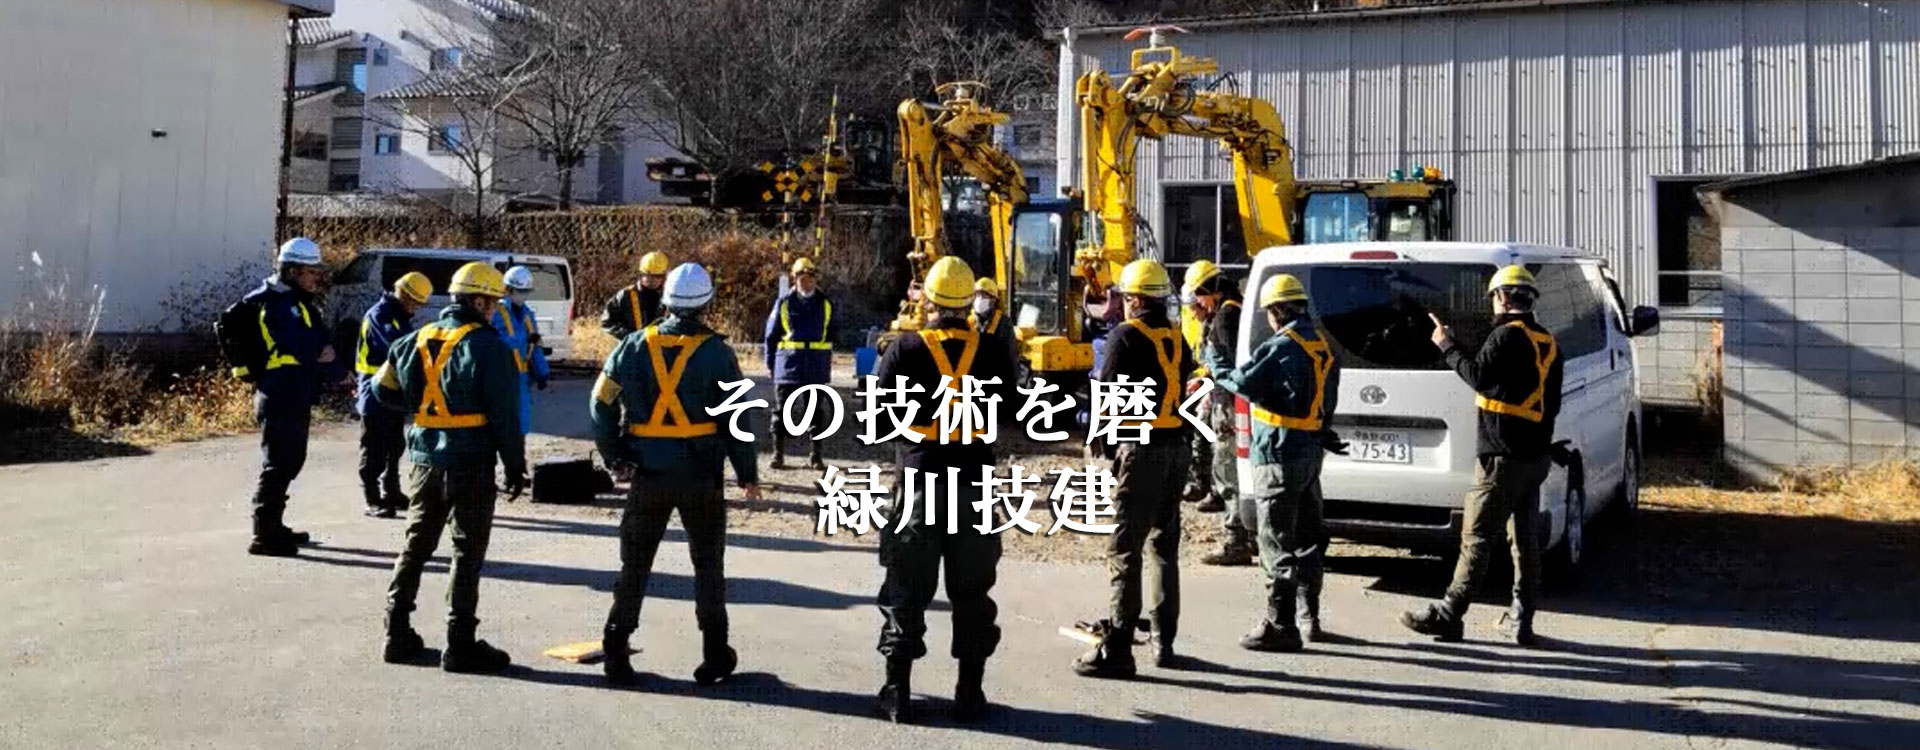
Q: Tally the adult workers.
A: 14